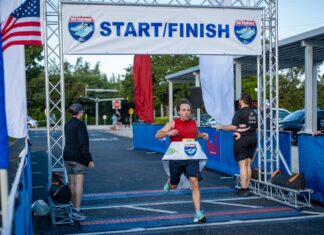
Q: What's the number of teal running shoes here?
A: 2